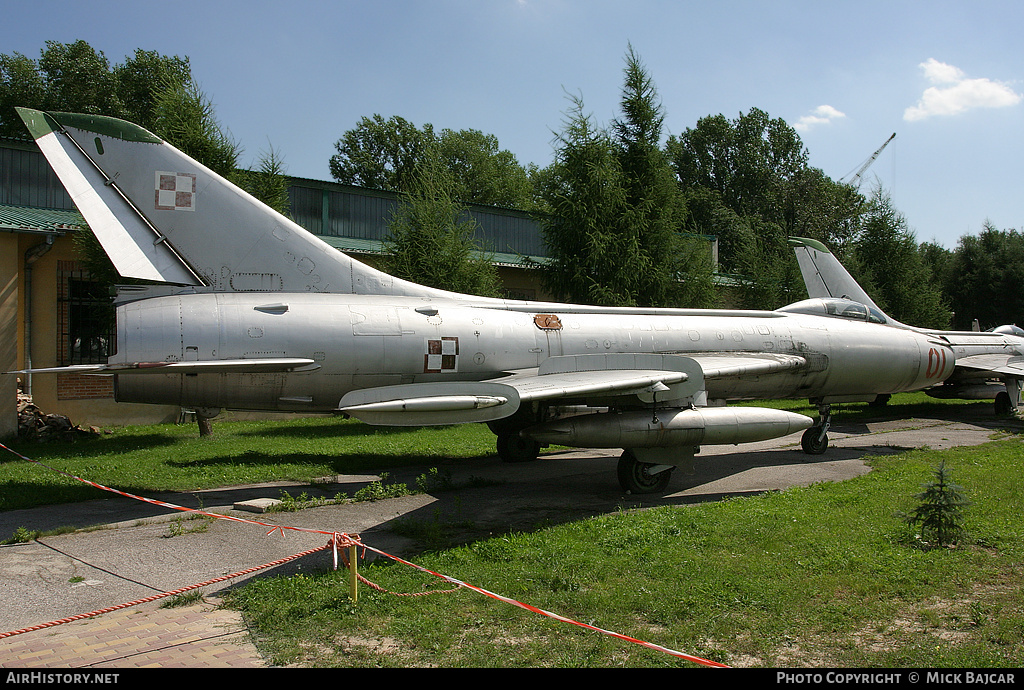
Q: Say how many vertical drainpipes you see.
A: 1